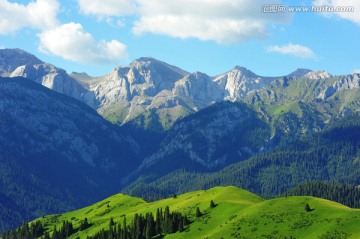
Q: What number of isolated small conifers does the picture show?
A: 3